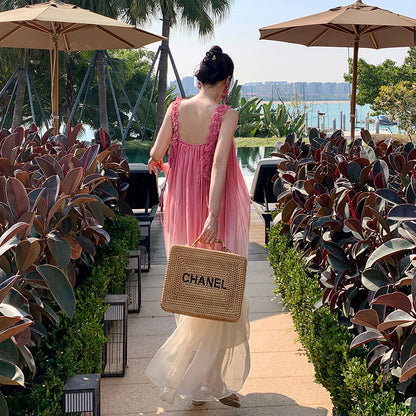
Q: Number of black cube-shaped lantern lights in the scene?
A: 4